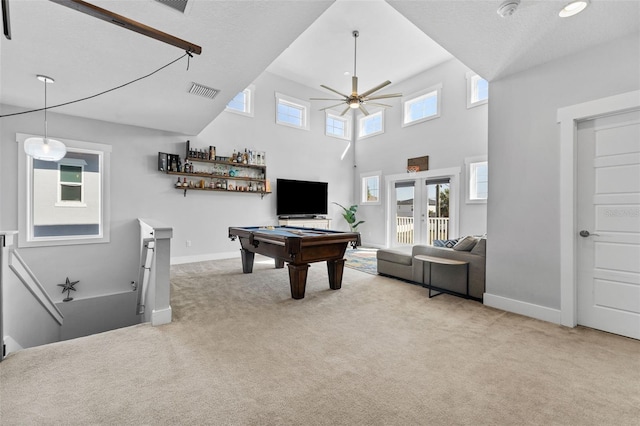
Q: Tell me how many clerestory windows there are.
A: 6